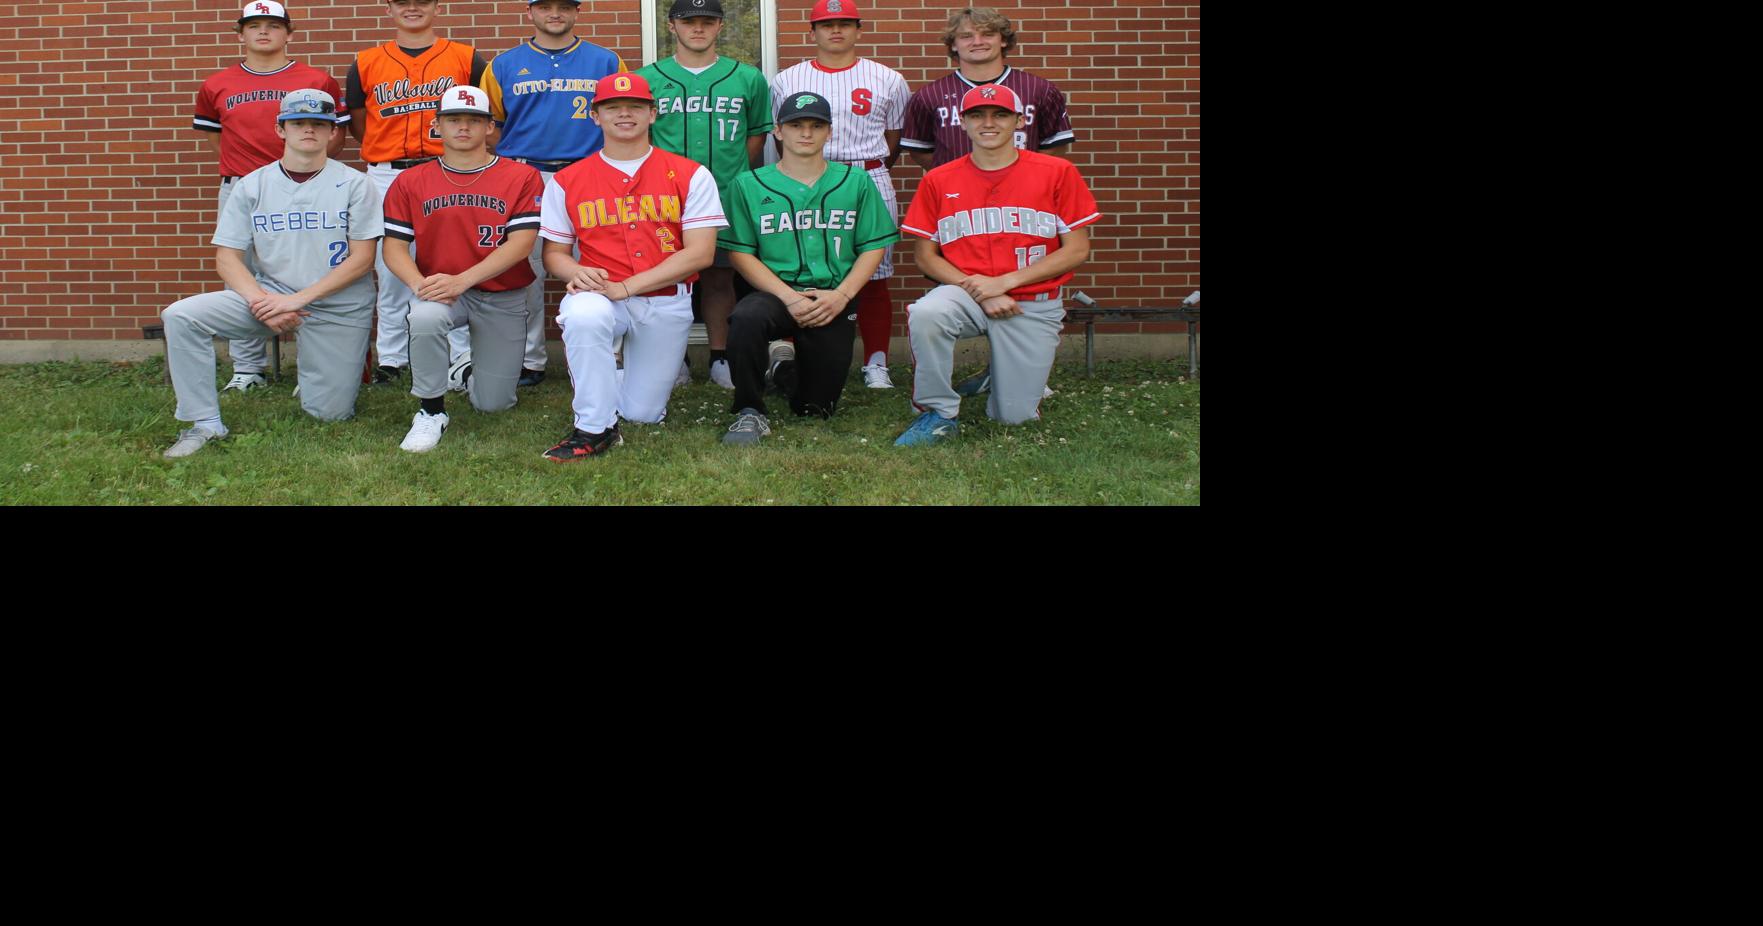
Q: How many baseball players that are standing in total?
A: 6